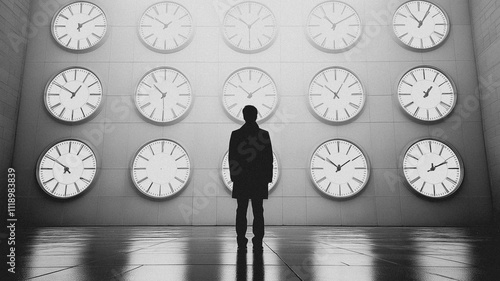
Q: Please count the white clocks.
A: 15